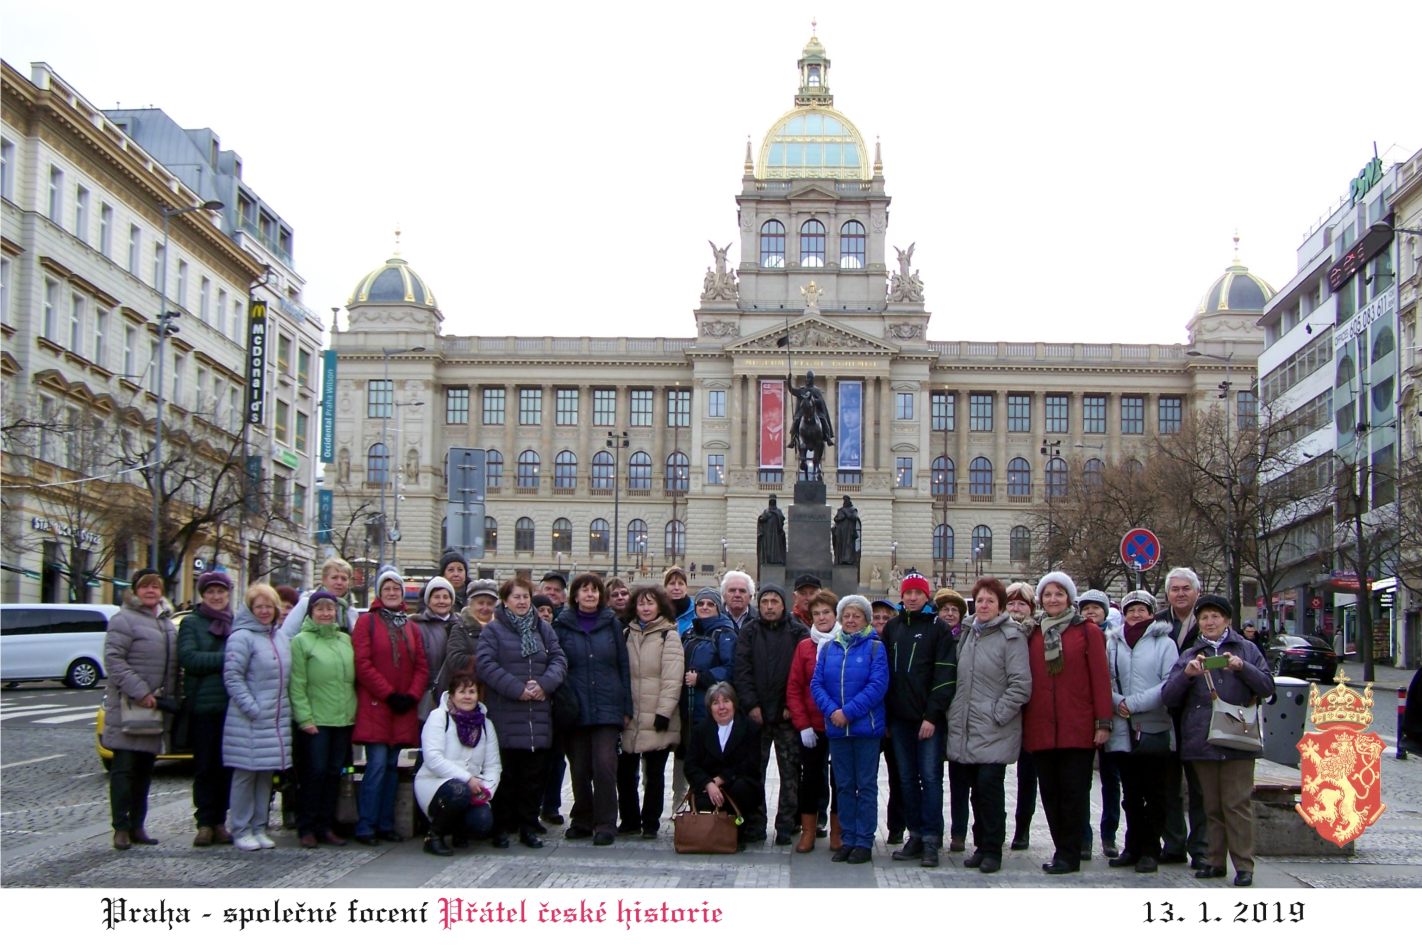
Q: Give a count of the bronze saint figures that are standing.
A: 2